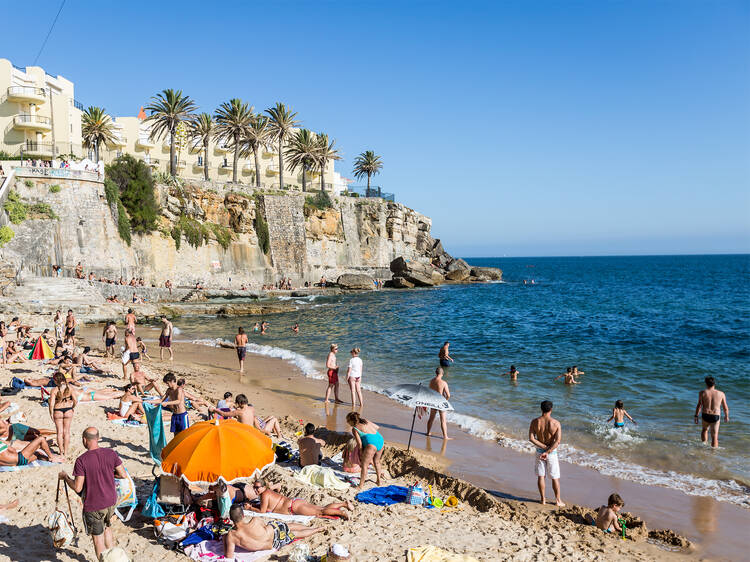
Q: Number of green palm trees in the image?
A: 9